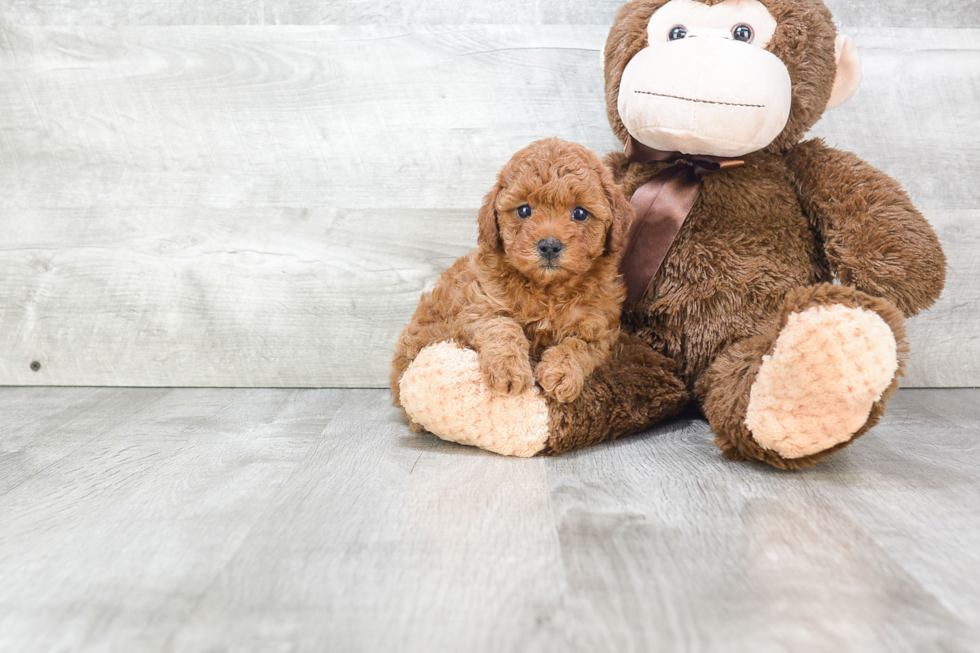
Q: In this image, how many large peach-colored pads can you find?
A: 2